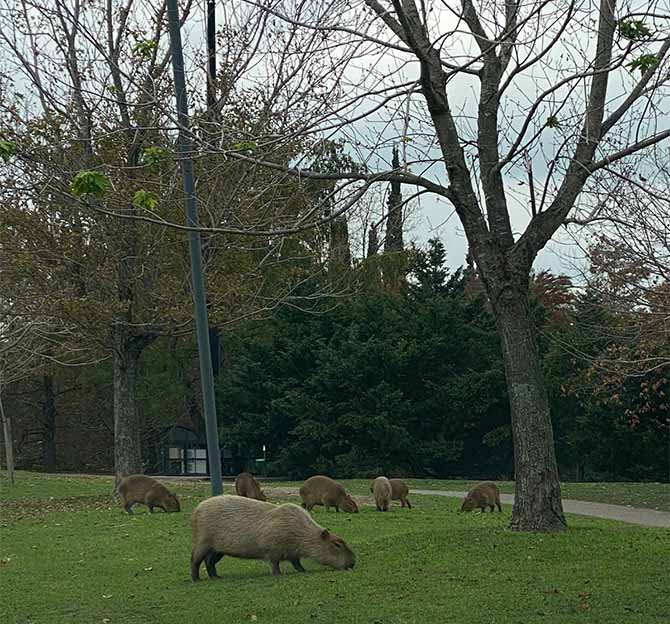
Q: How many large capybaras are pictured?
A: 1